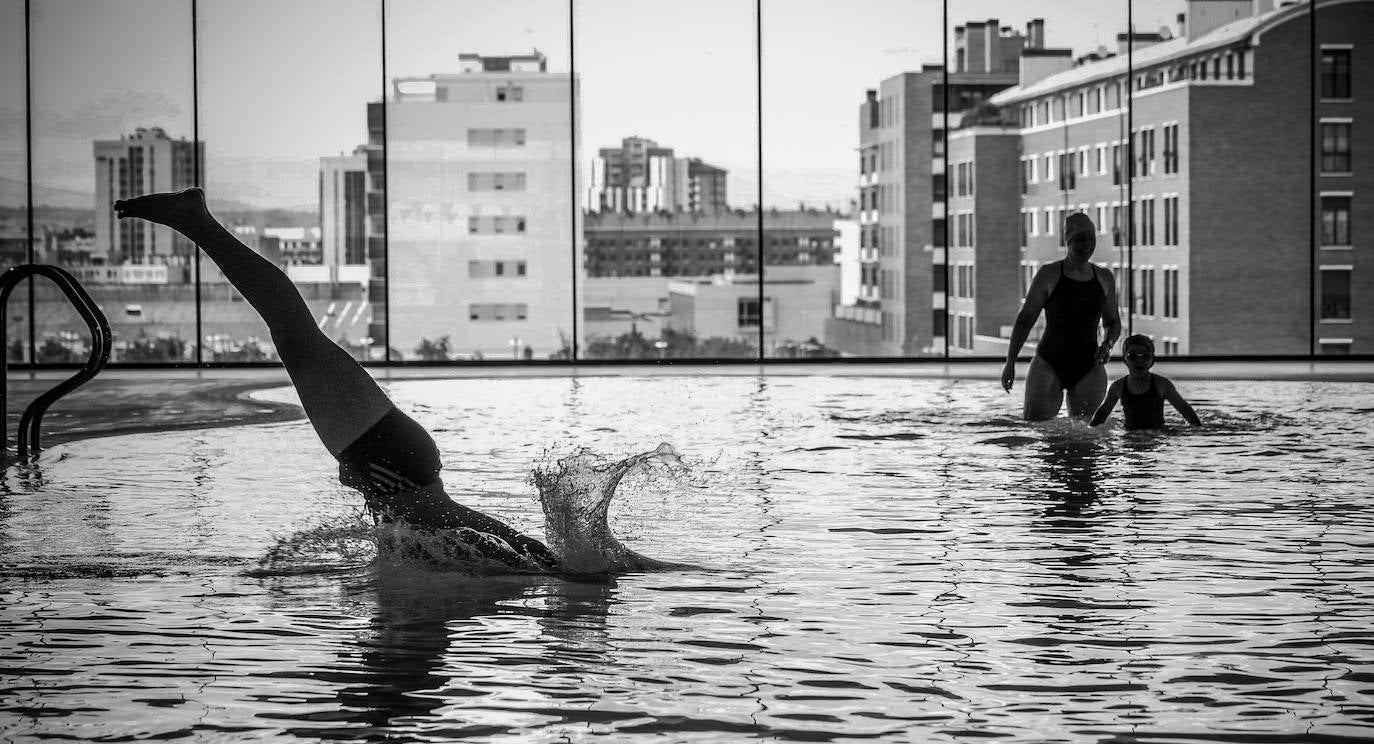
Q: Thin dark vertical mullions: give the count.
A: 8